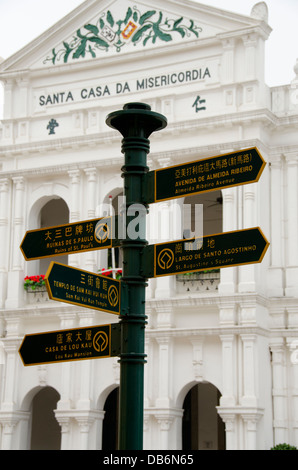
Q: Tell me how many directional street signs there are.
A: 5